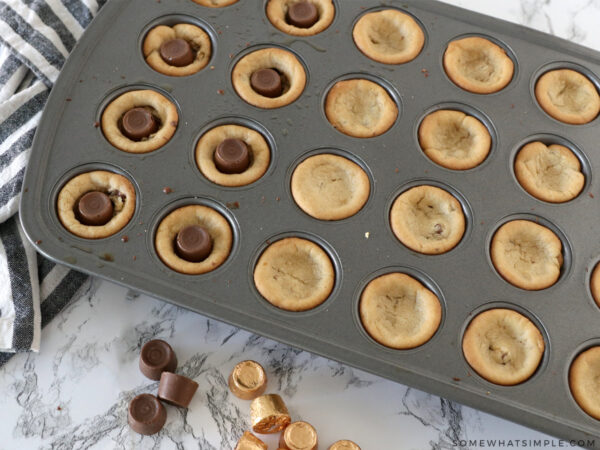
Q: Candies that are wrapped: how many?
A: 5